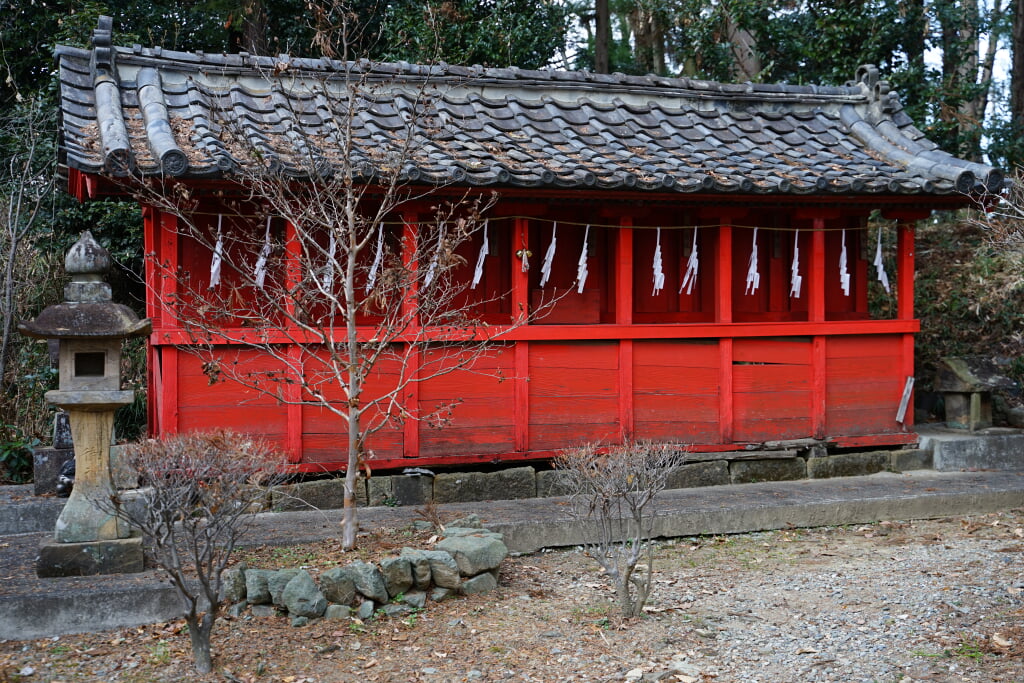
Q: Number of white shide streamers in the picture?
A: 14